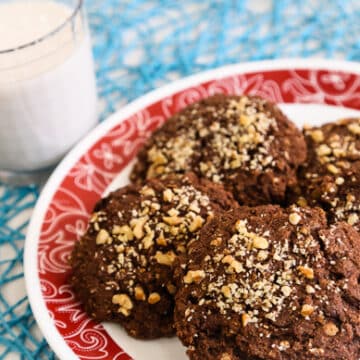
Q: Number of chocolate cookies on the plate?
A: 4